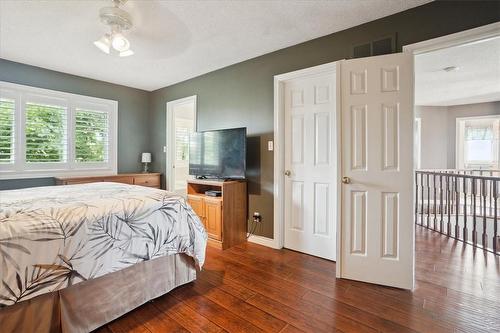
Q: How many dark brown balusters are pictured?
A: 11